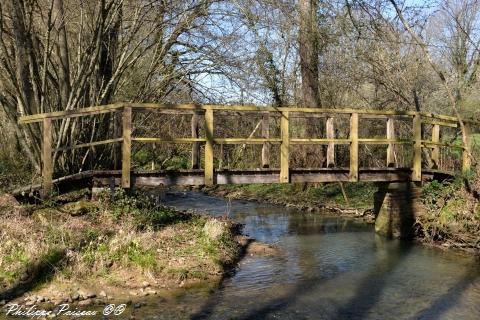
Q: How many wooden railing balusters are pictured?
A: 12